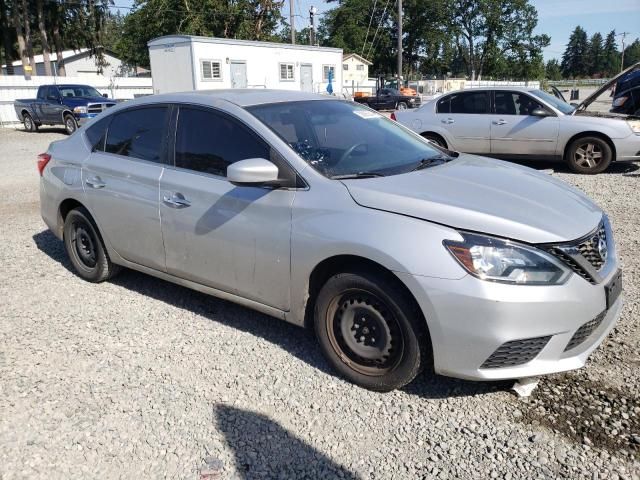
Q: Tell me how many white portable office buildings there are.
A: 1